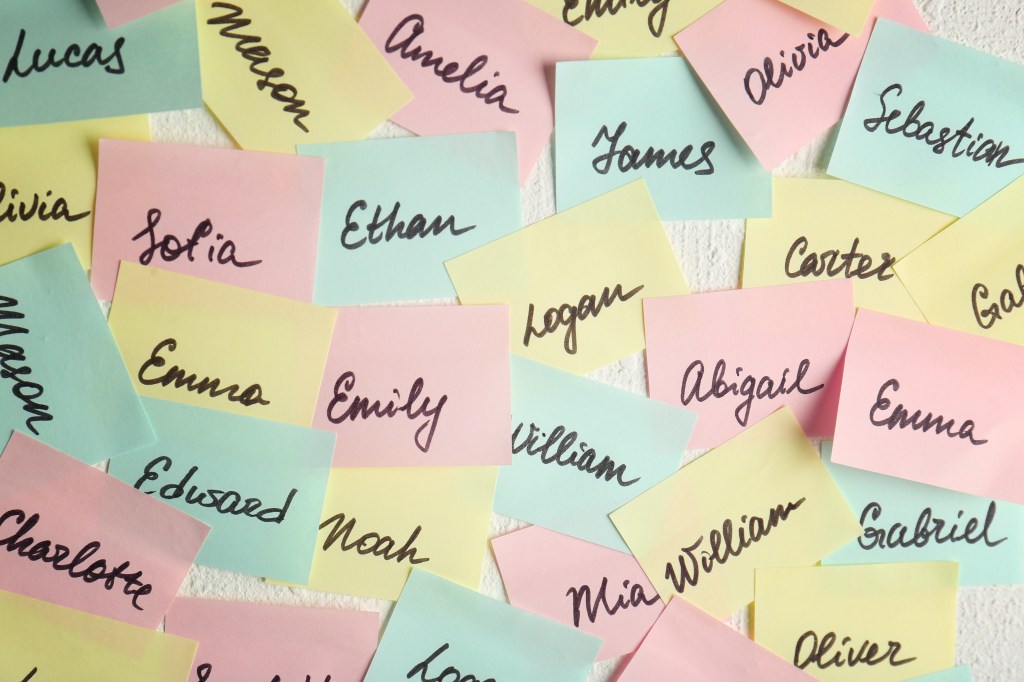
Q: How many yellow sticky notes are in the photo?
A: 12